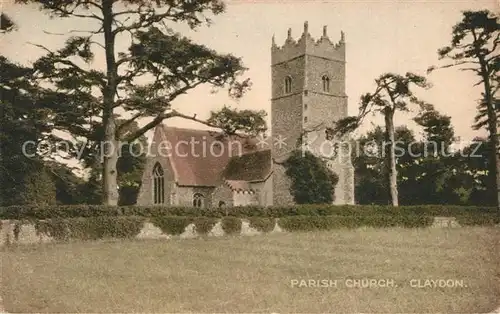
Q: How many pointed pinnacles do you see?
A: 5